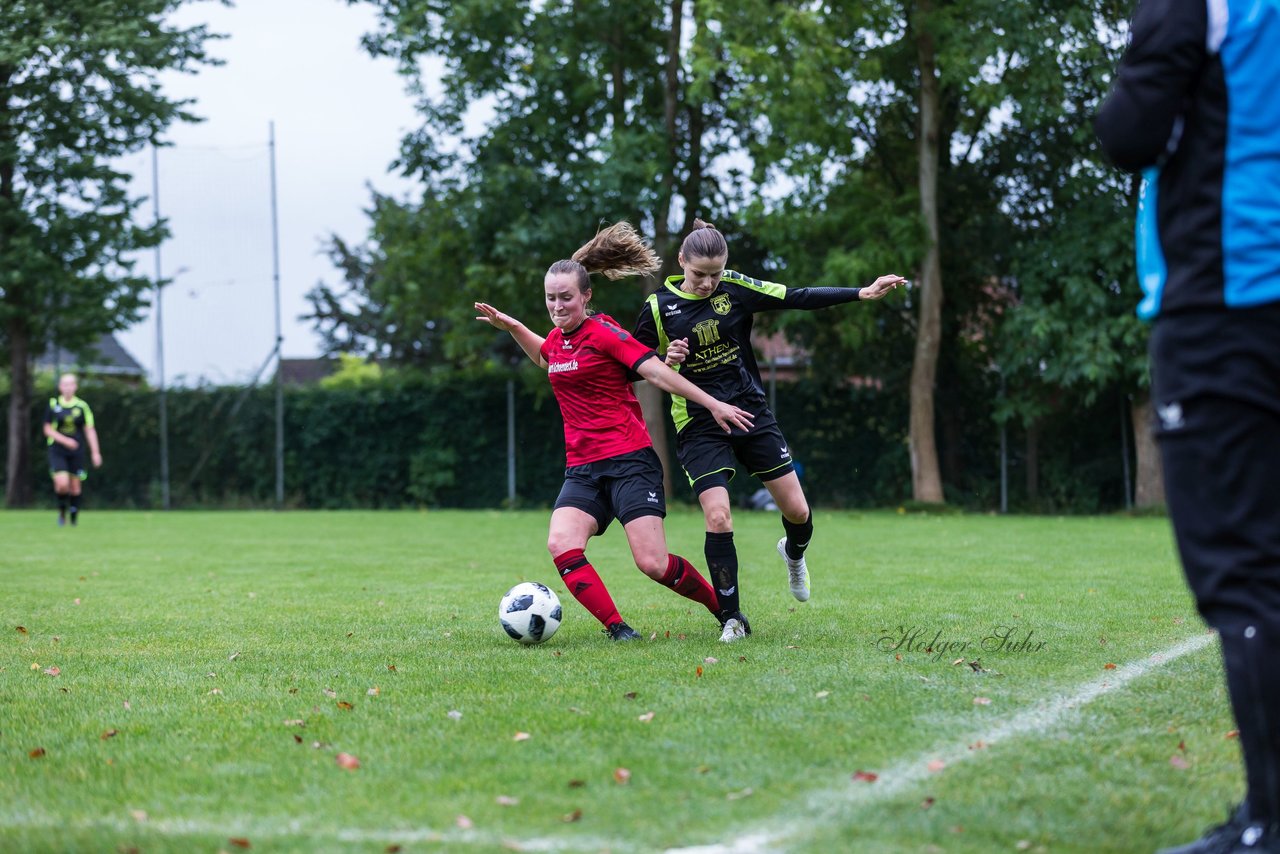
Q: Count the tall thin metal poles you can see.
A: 2